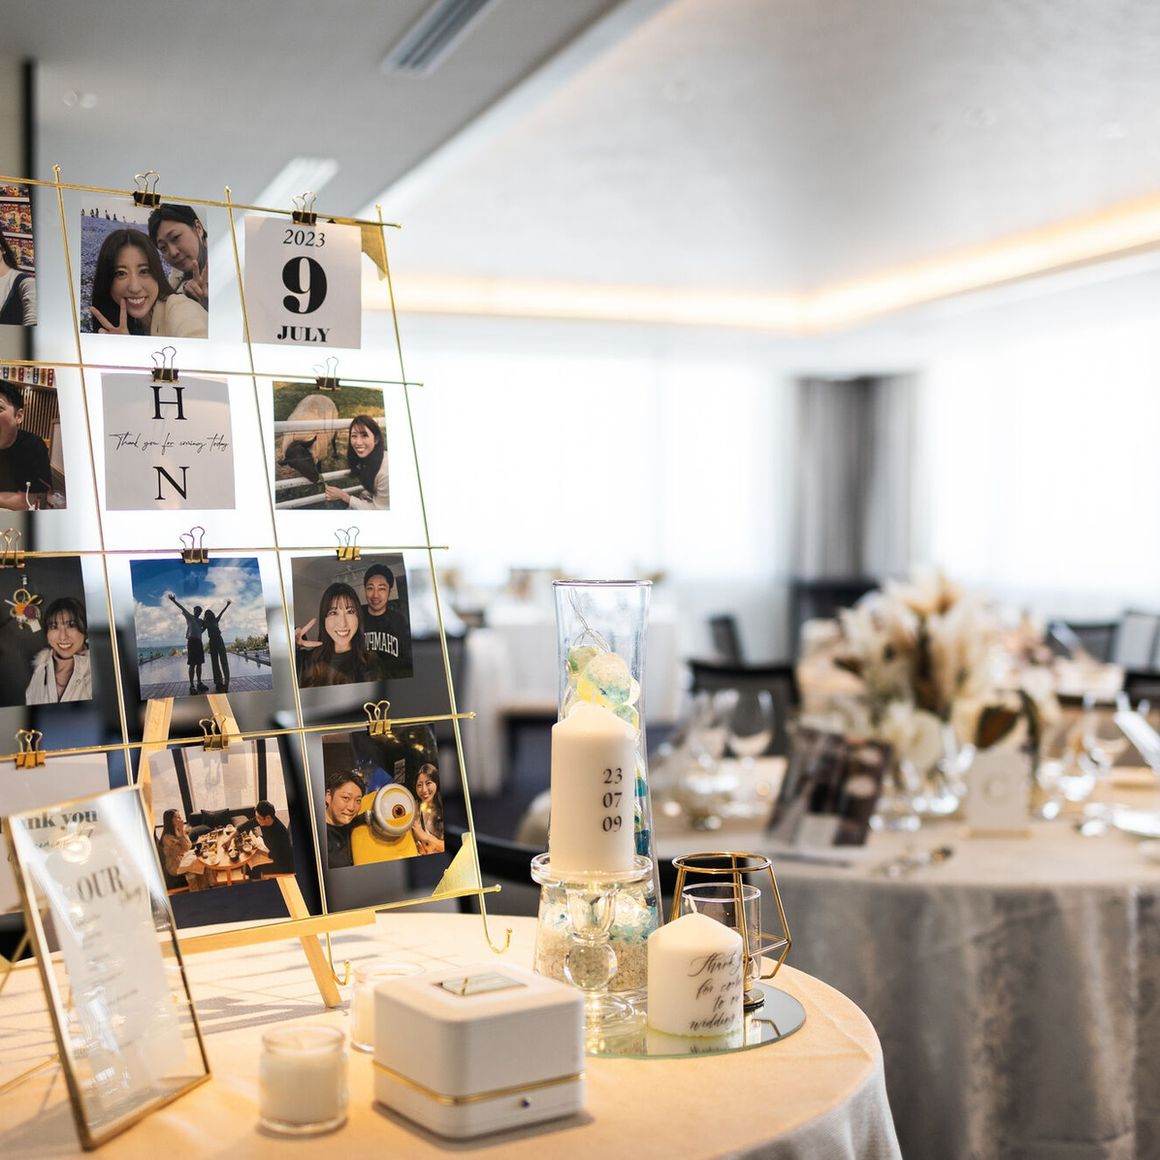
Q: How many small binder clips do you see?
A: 10